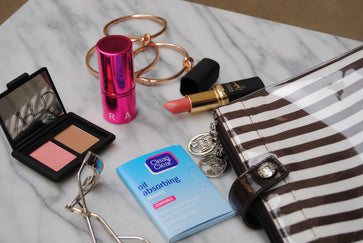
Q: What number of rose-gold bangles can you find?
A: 3